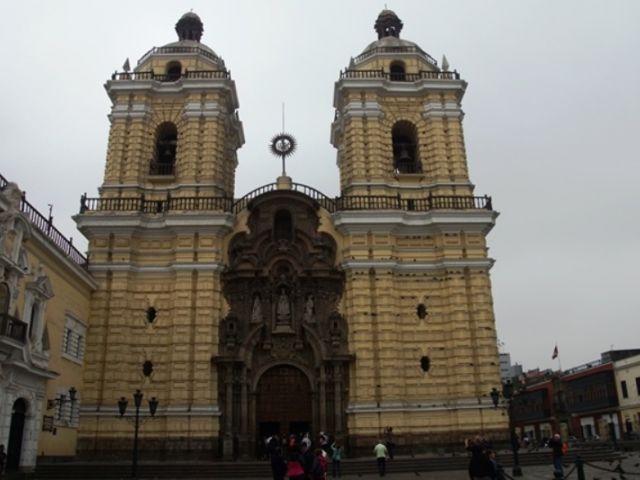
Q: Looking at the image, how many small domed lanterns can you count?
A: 2